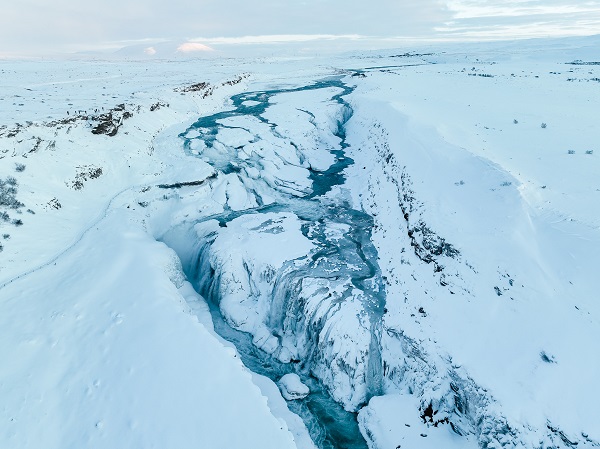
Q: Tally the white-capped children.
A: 0